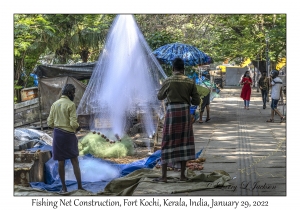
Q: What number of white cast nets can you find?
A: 1